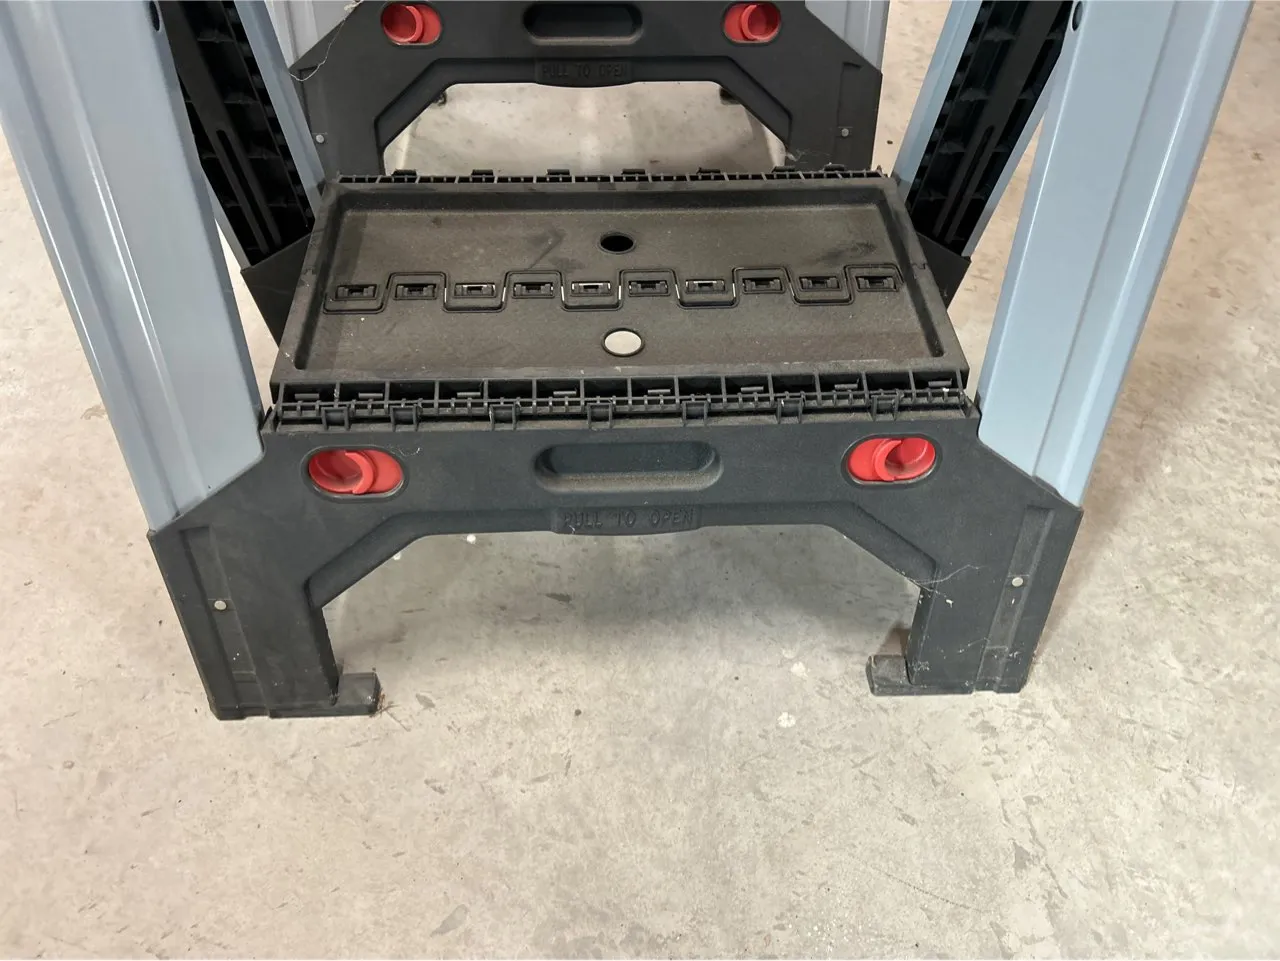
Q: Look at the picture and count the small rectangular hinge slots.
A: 10